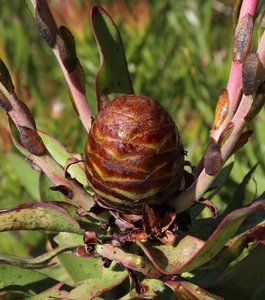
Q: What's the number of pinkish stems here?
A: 4